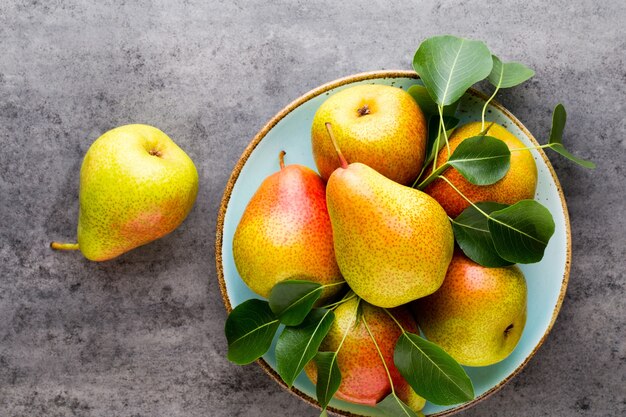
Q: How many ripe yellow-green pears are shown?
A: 7